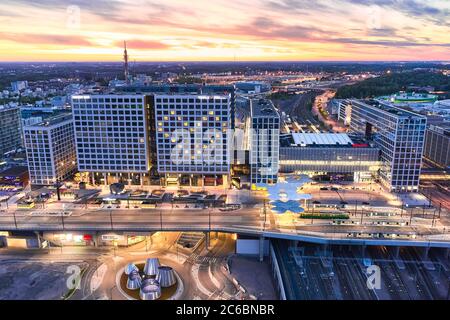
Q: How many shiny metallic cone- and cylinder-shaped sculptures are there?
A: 5